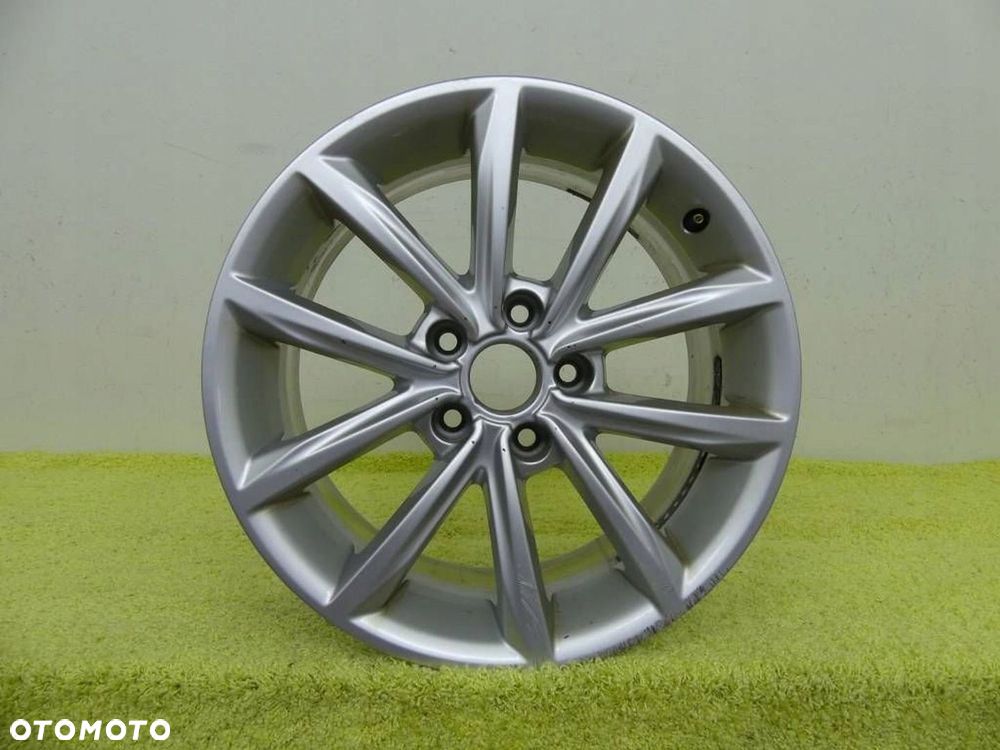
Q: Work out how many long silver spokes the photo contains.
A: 10